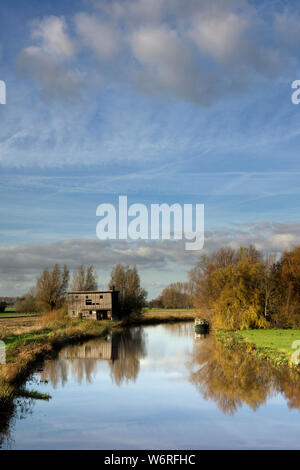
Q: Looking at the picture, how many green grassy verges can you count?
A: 2